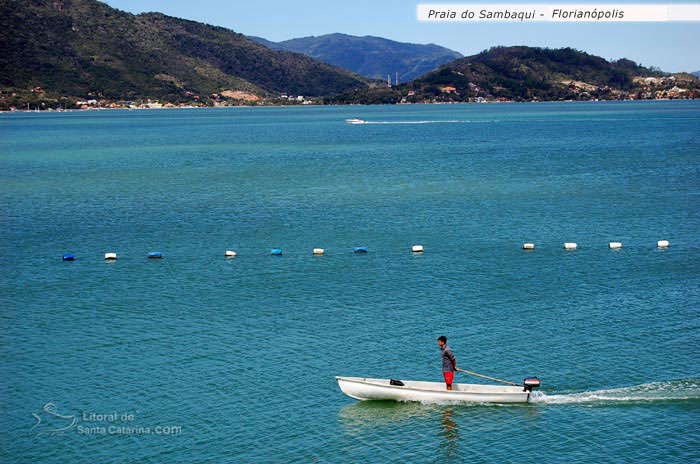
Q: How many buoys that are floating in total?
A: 12